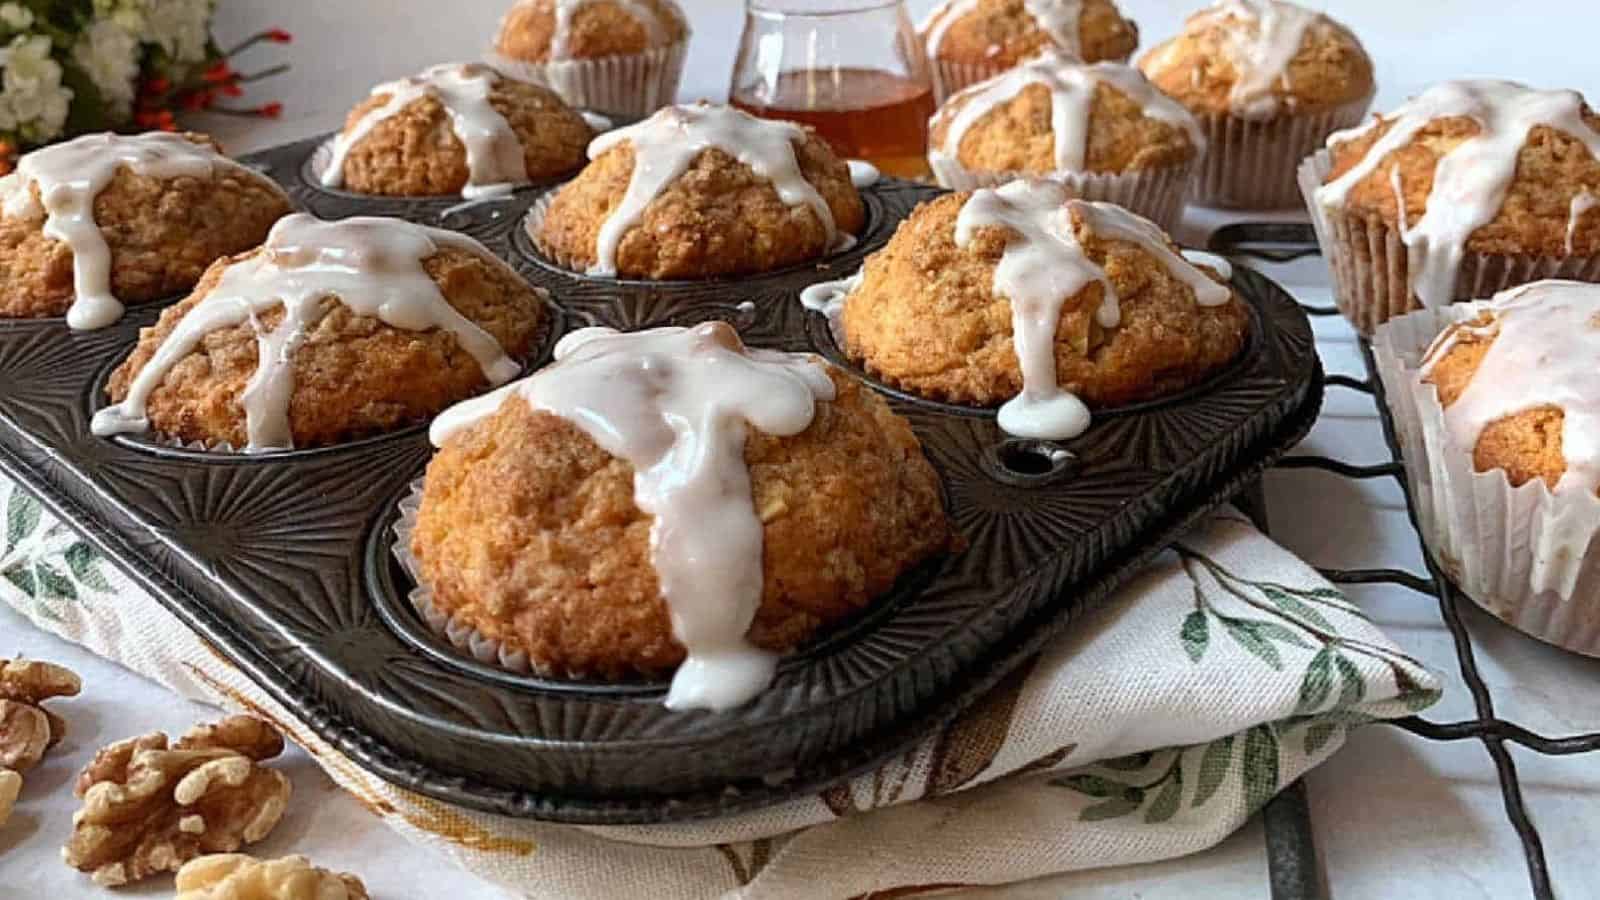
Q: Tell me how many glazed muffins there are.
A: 12